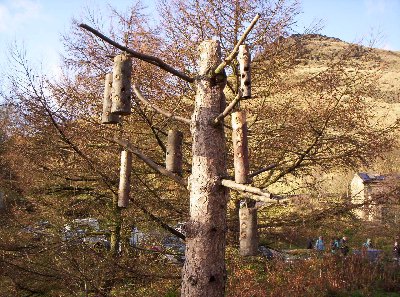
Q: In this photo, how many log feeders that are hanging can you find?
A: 7